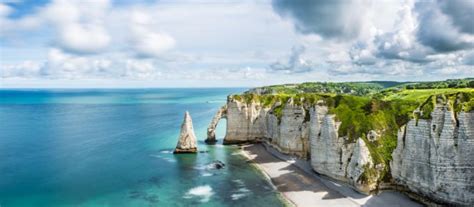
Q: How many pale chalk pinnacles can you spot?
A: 1